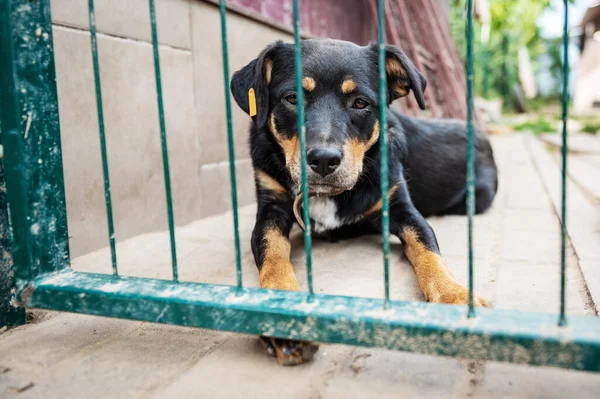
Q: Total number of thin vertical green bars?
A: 7